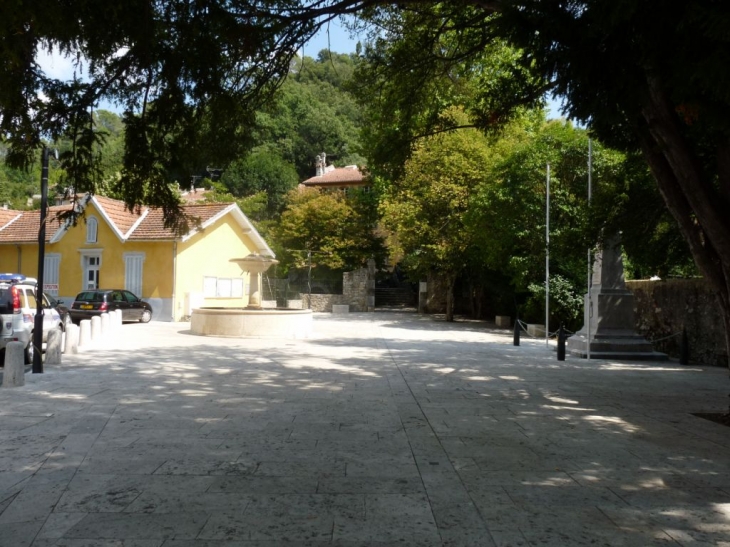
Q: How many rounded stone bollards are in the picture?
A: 8